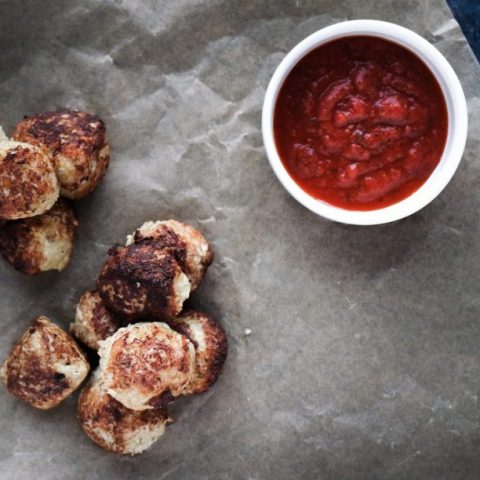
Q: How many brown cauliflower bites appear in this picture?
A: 10